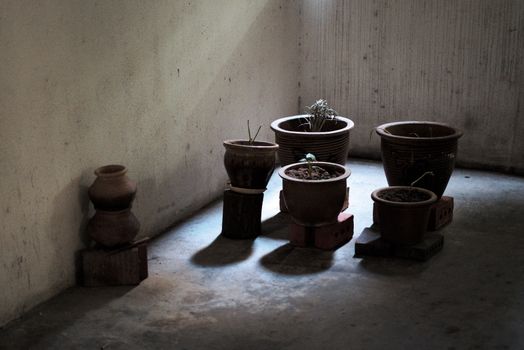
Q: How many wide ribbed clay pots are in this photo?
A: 2